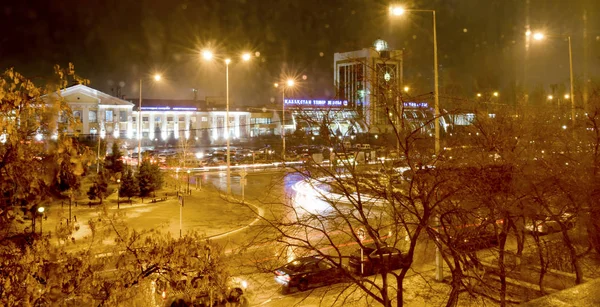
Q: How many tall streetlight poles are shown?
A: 5